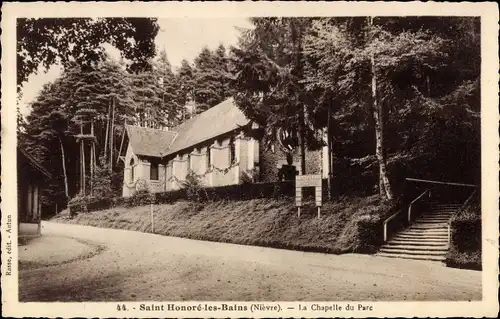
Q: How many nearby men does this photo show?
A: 0